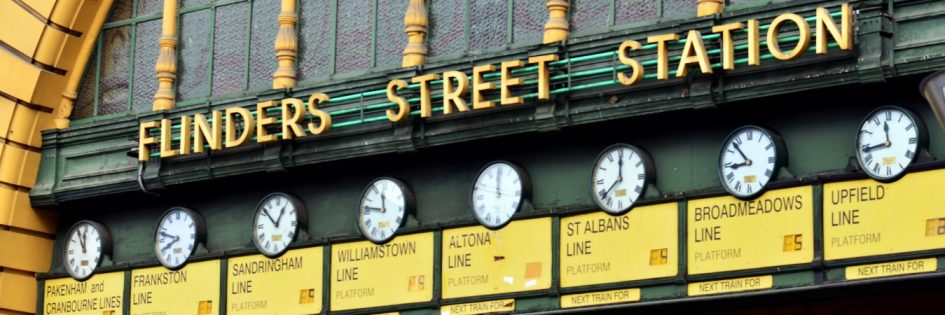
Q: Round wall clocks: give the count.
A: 8